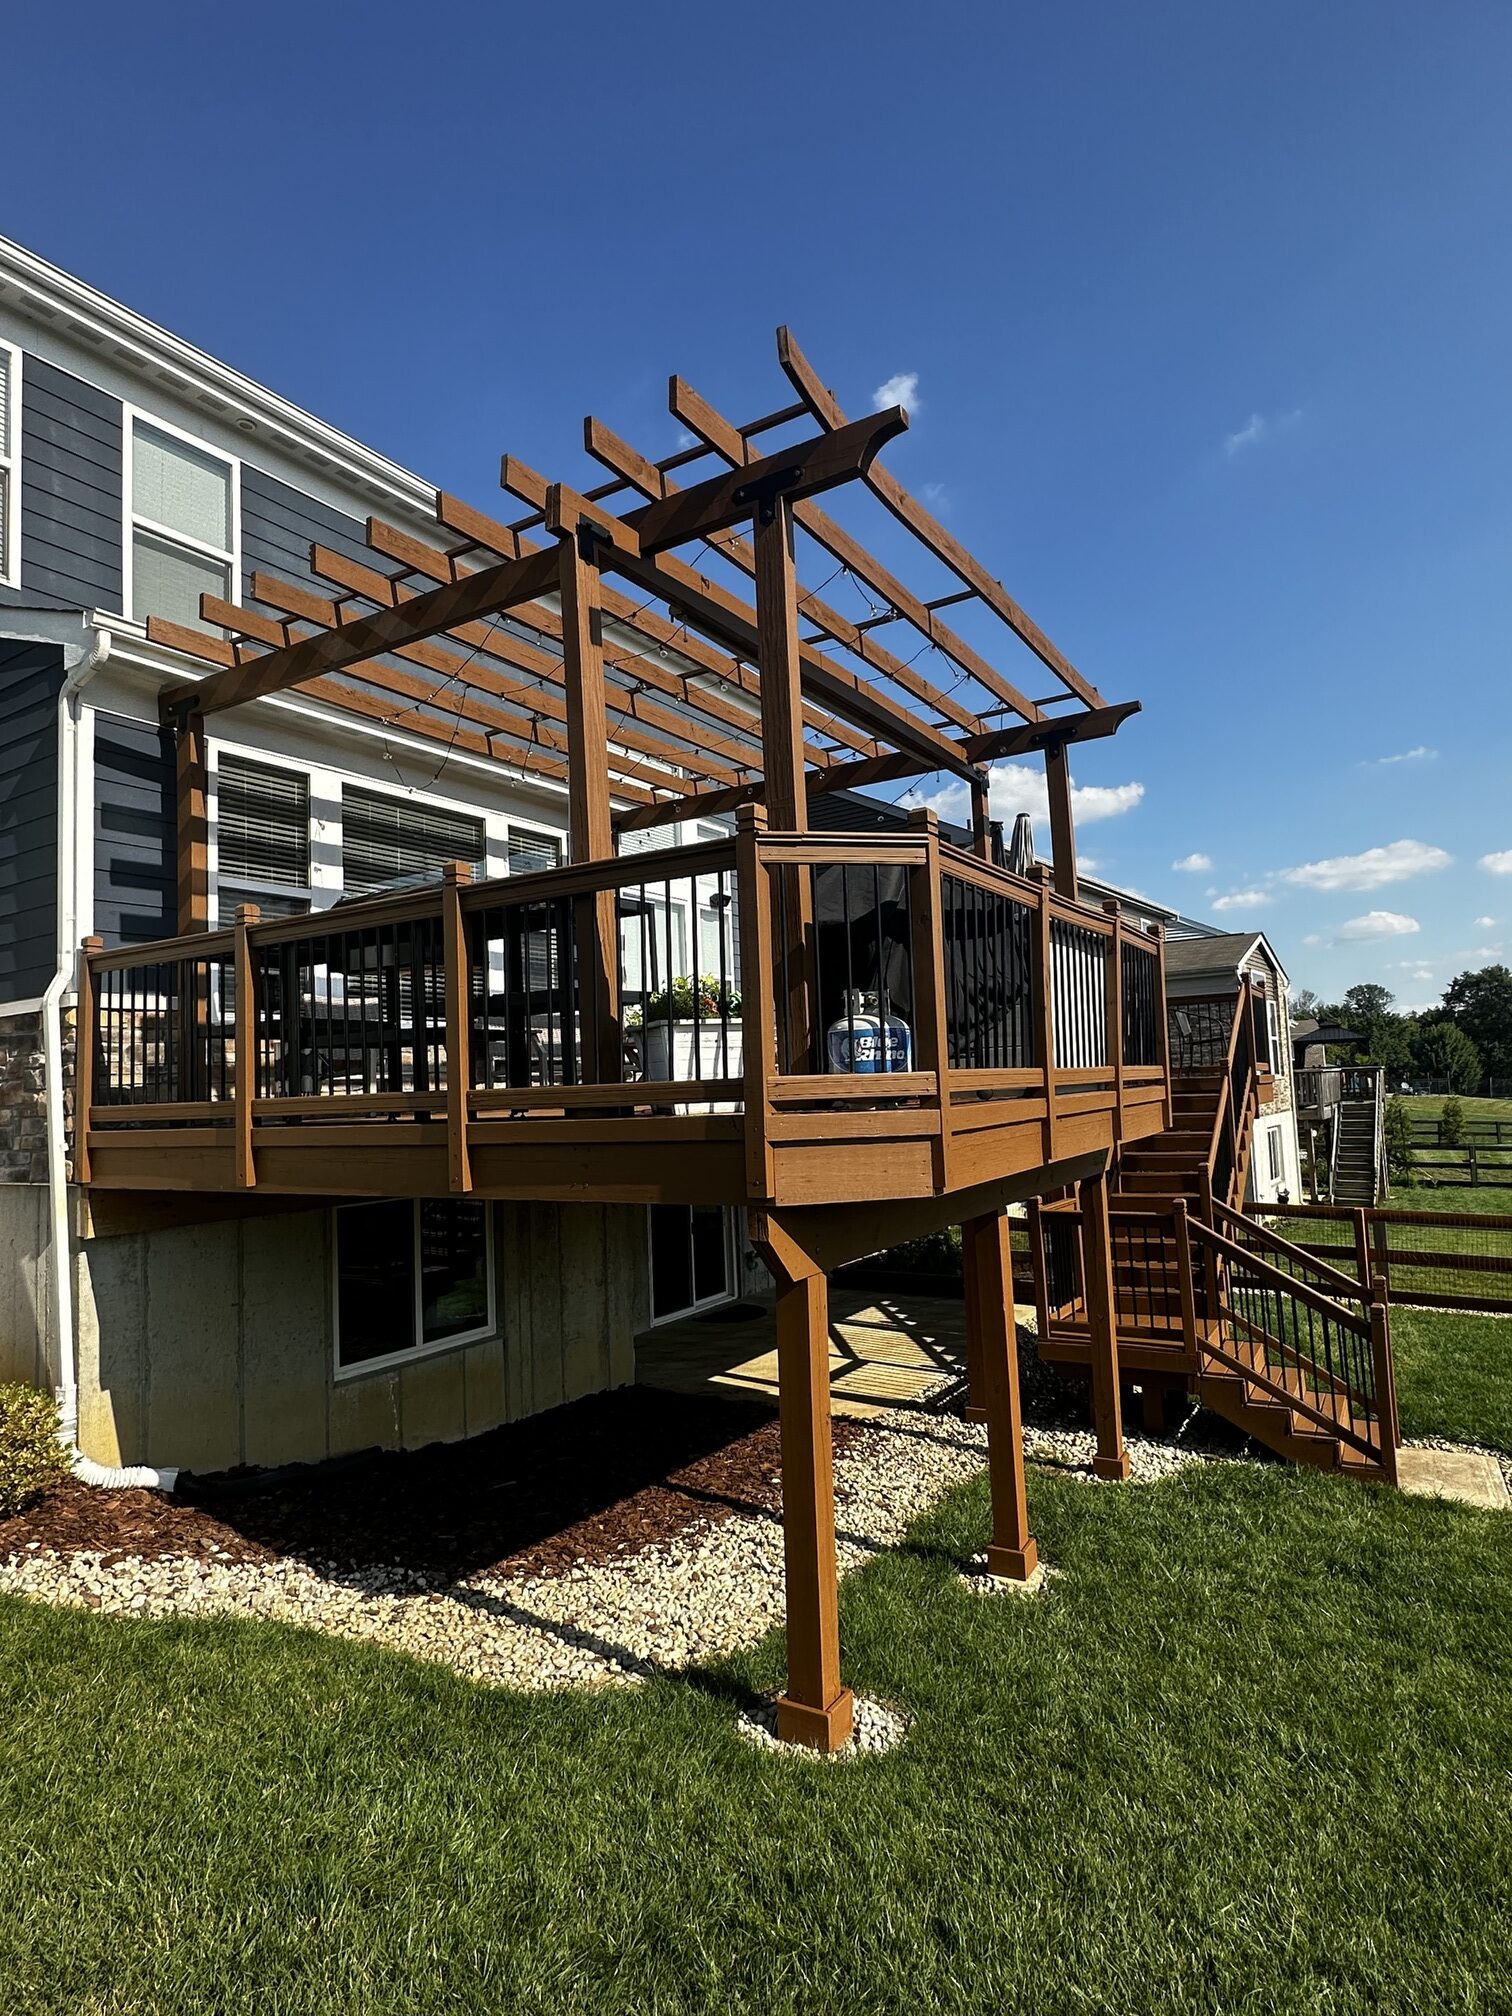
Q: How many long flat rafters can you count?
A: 10